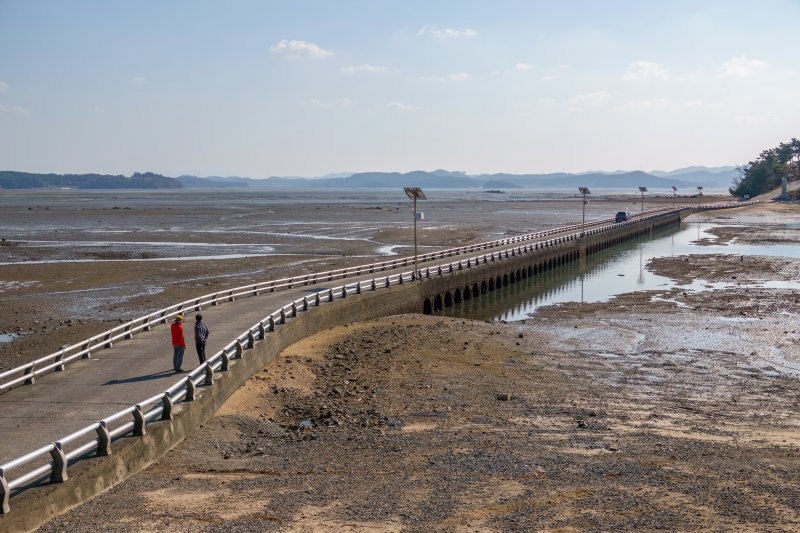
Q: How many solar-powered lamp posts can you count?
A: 5